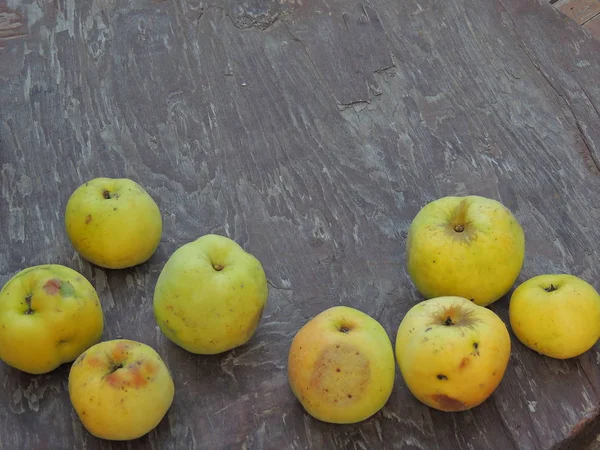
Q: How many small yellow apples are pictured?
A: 8